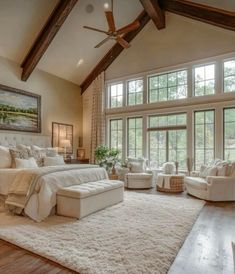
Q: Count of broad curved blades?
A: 5